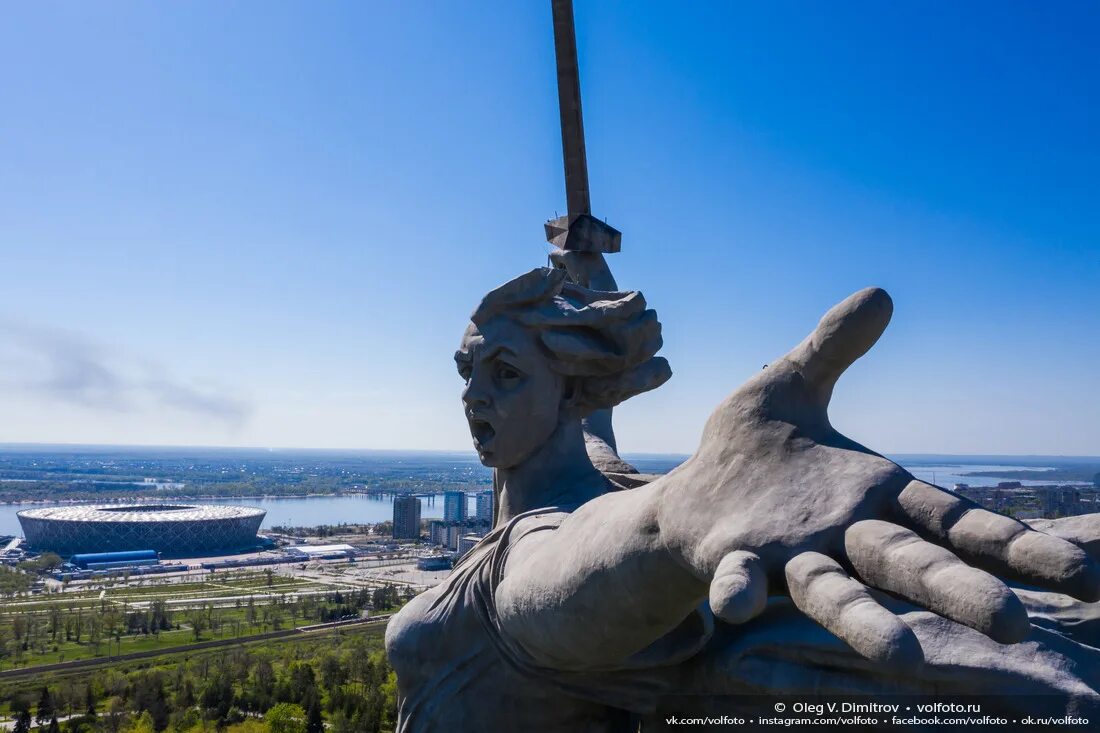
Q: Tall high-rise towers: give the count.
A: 3